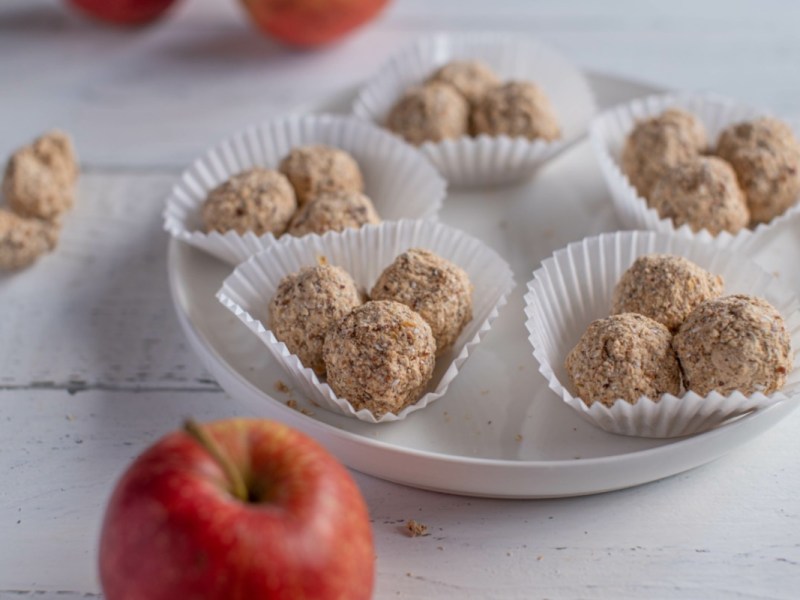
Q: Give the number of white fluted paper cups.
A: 5